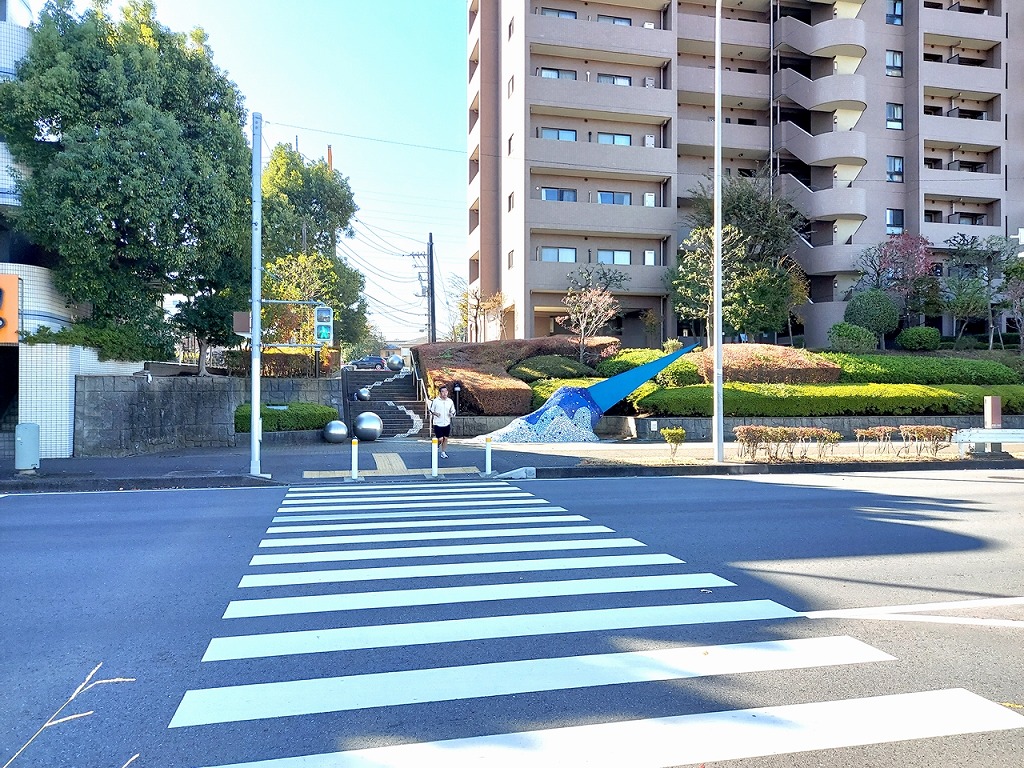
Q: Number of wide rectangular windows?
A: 10